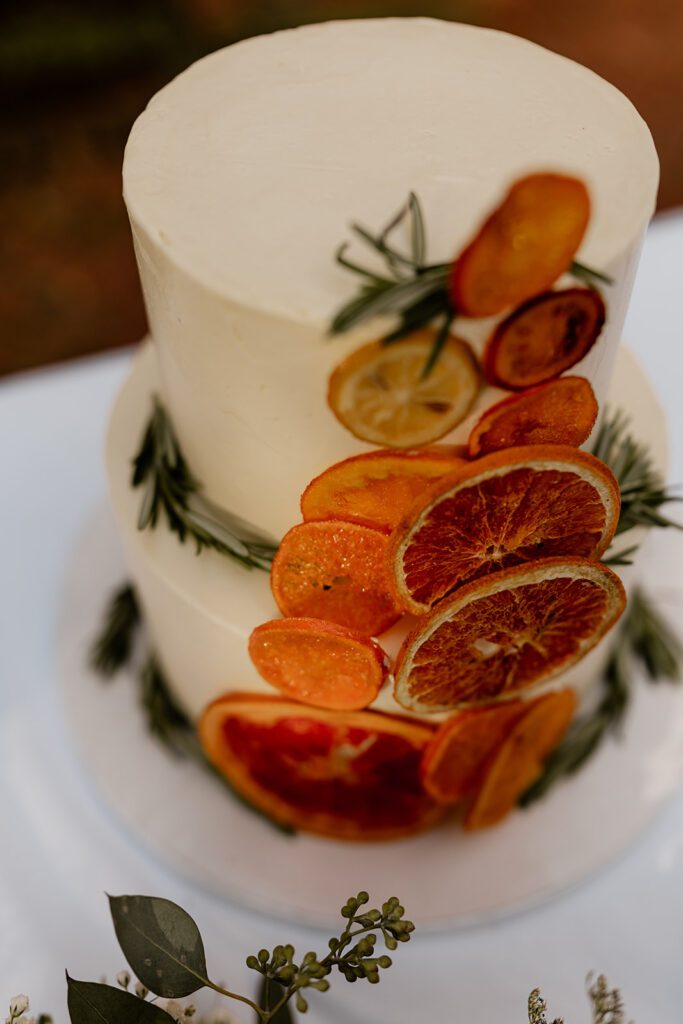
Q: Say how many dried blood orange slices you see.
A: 3